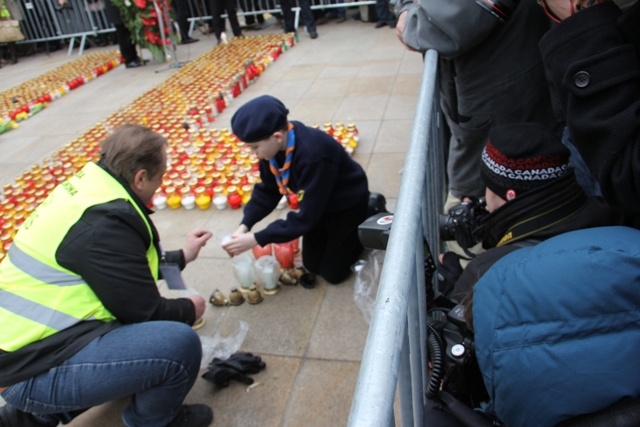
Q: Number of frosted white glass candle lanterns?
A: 2